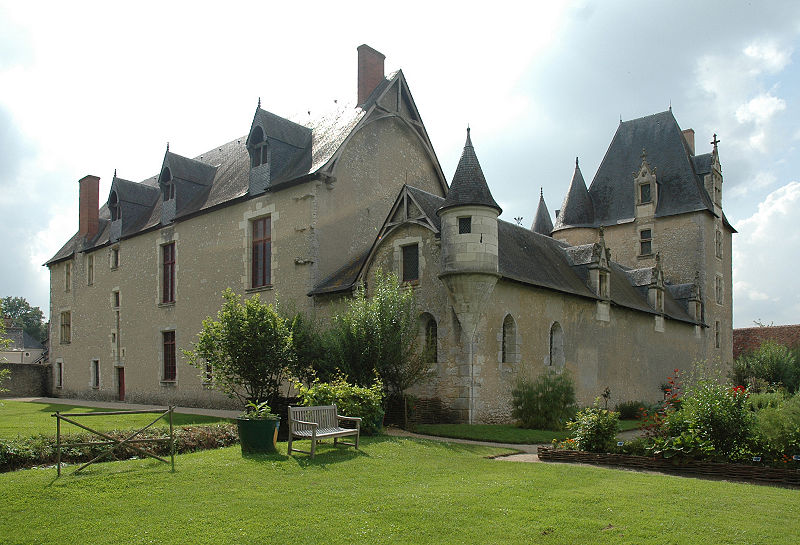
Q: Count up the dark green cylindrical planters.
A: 1